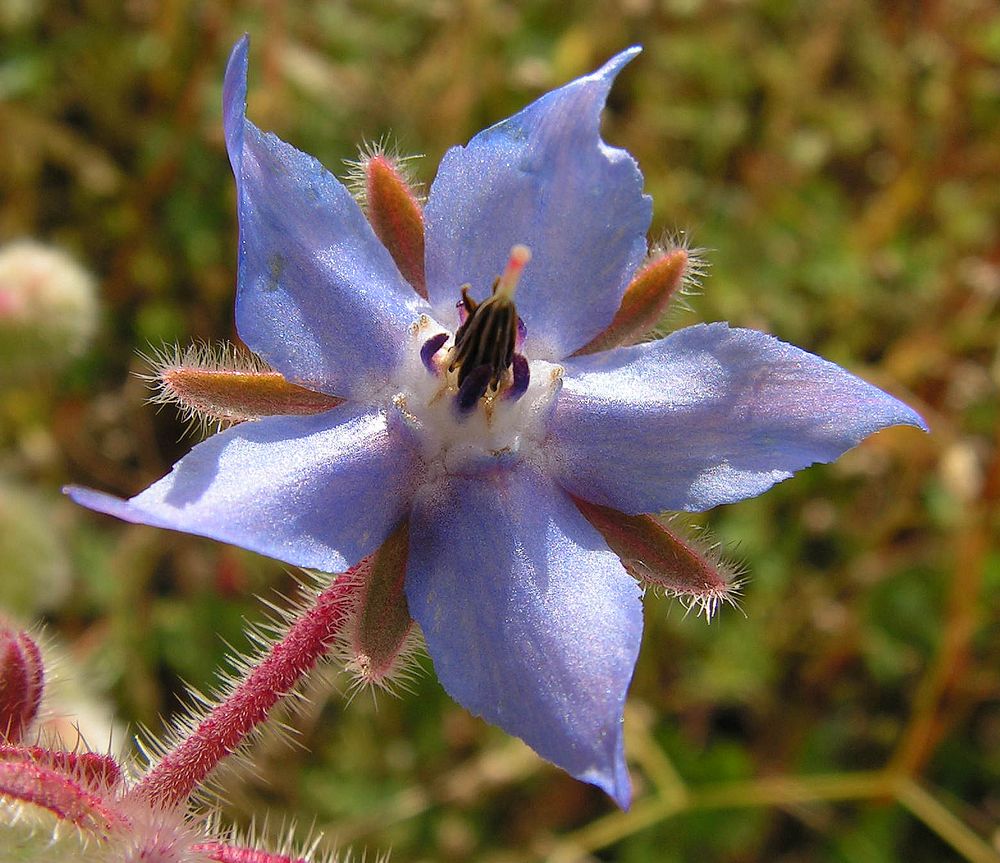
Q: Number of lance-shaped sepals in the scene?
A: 5